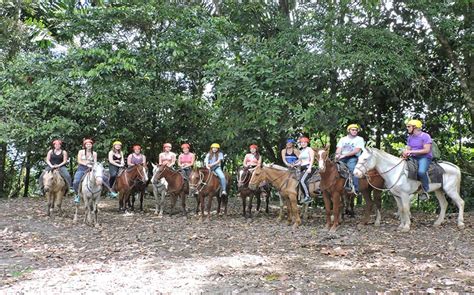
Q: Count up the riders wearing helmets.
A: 12